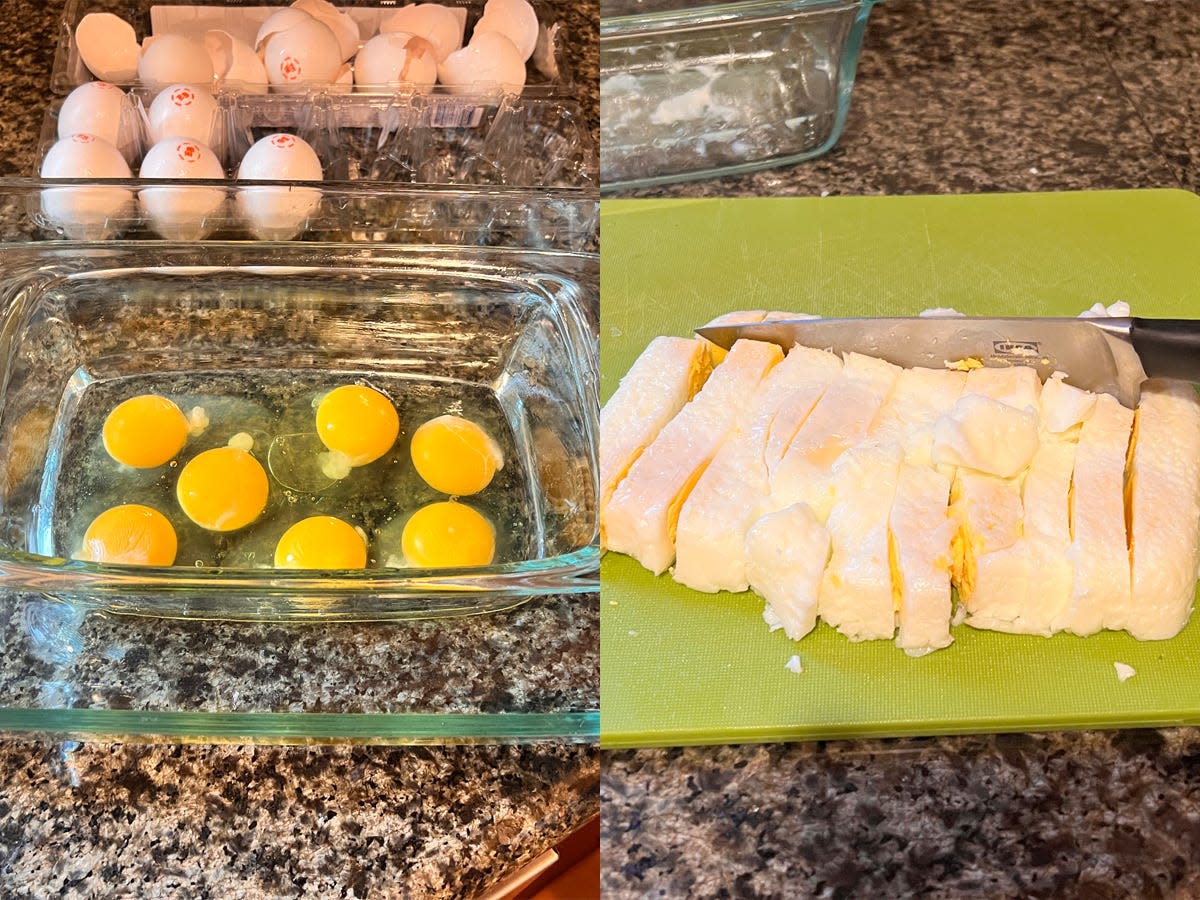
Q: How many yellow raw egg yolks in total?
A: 7